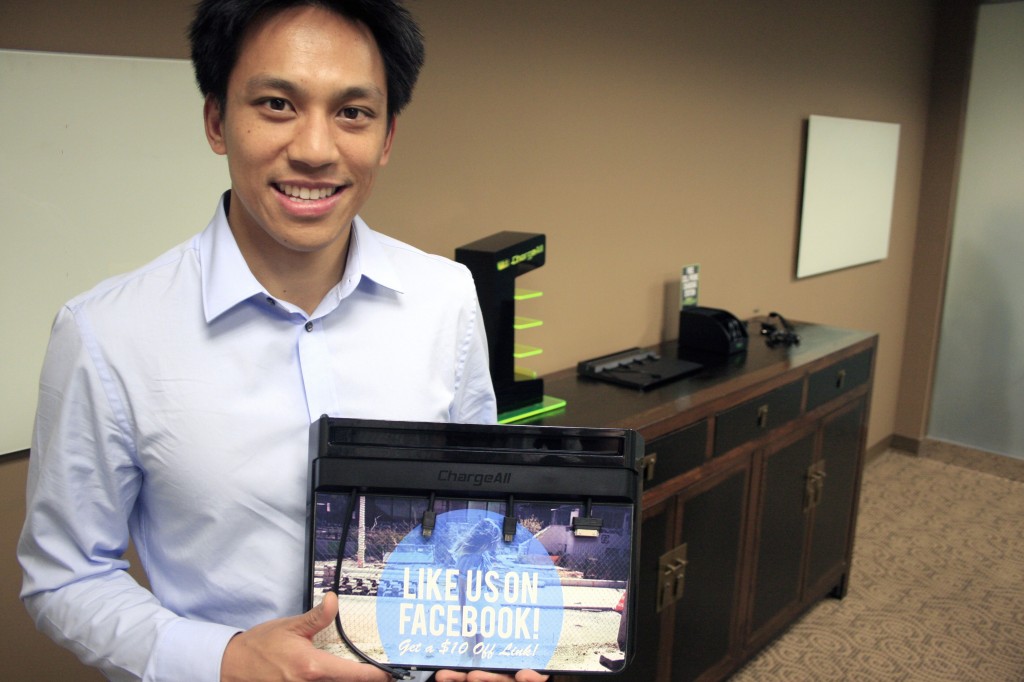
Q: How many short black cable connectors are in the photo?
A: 3